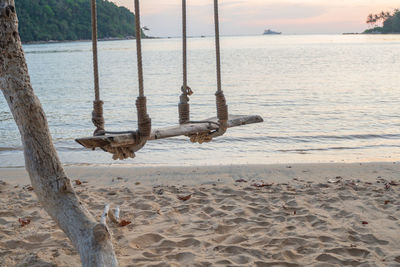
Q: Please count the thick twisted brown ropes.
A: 4